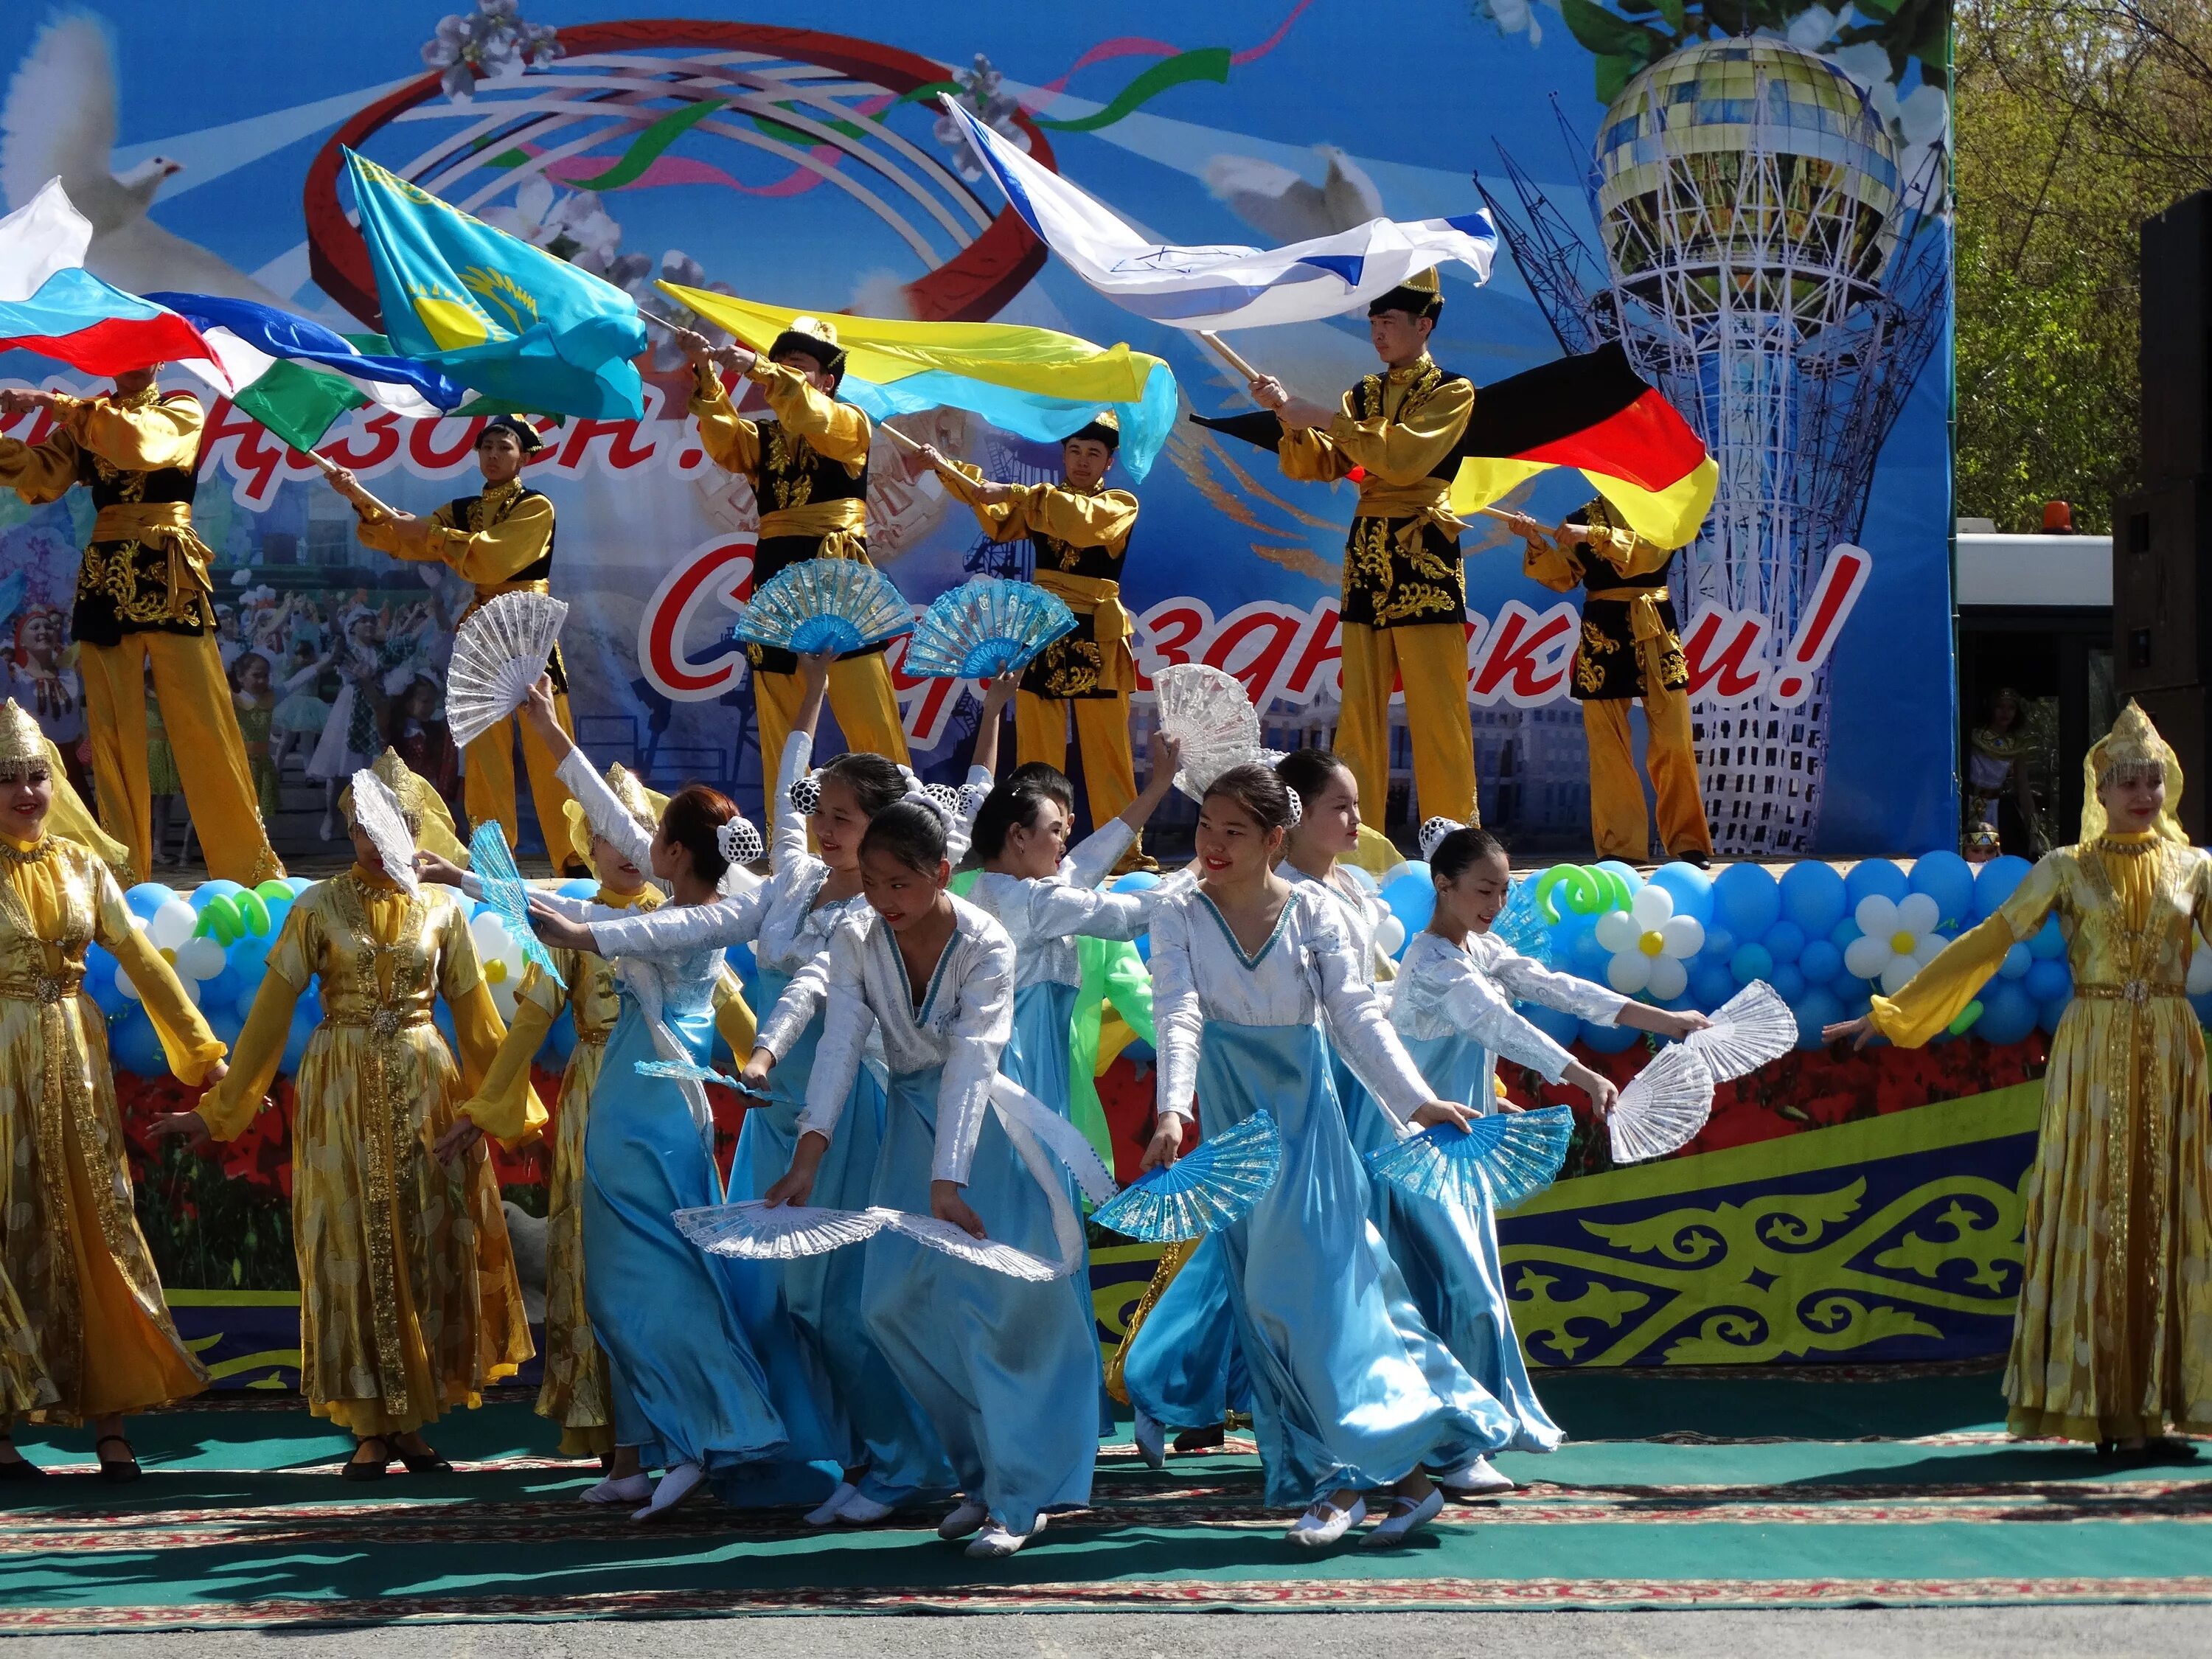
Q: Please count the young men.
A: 6